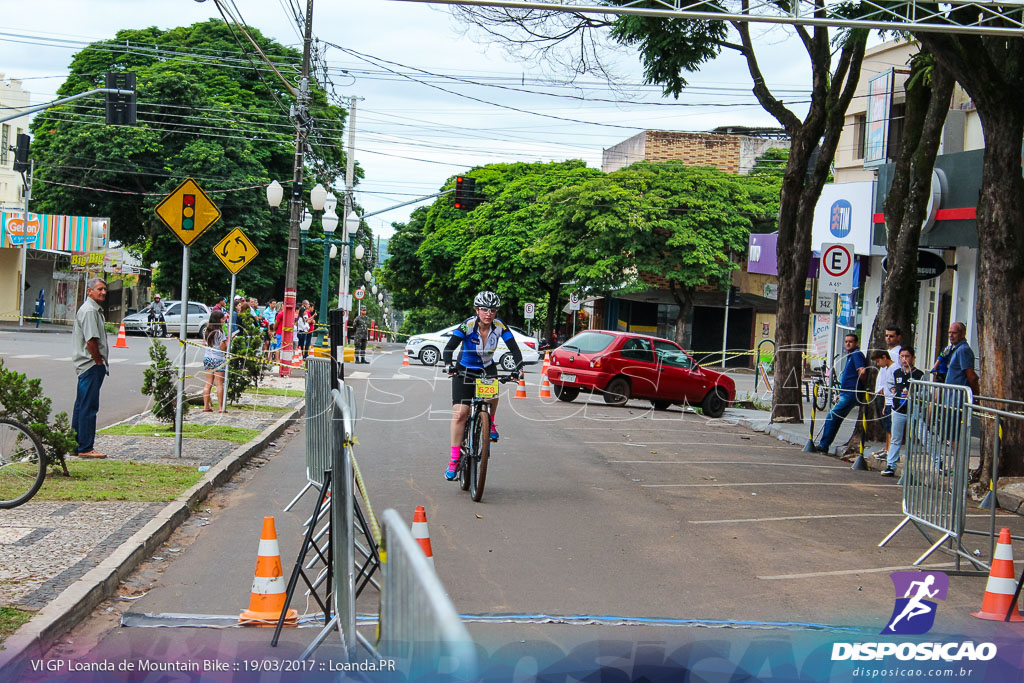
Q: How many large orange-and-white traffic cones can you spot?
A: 3